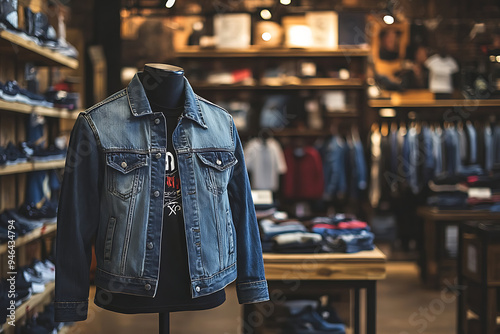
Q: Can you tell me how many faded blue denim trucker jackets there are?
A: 1